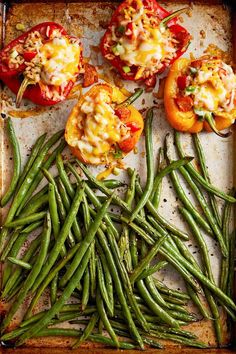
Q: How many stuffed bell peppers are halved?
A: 4